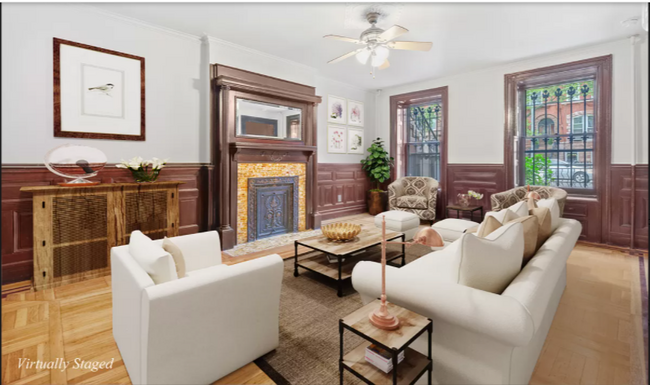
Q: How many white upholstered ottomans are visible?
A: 2